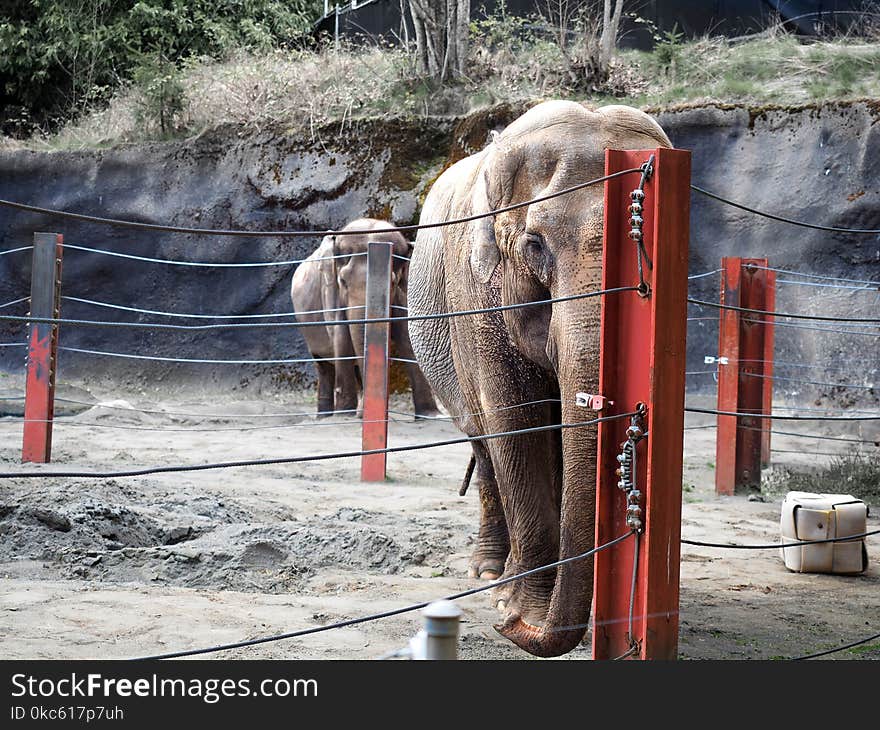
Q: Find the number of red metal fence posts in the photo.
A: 4